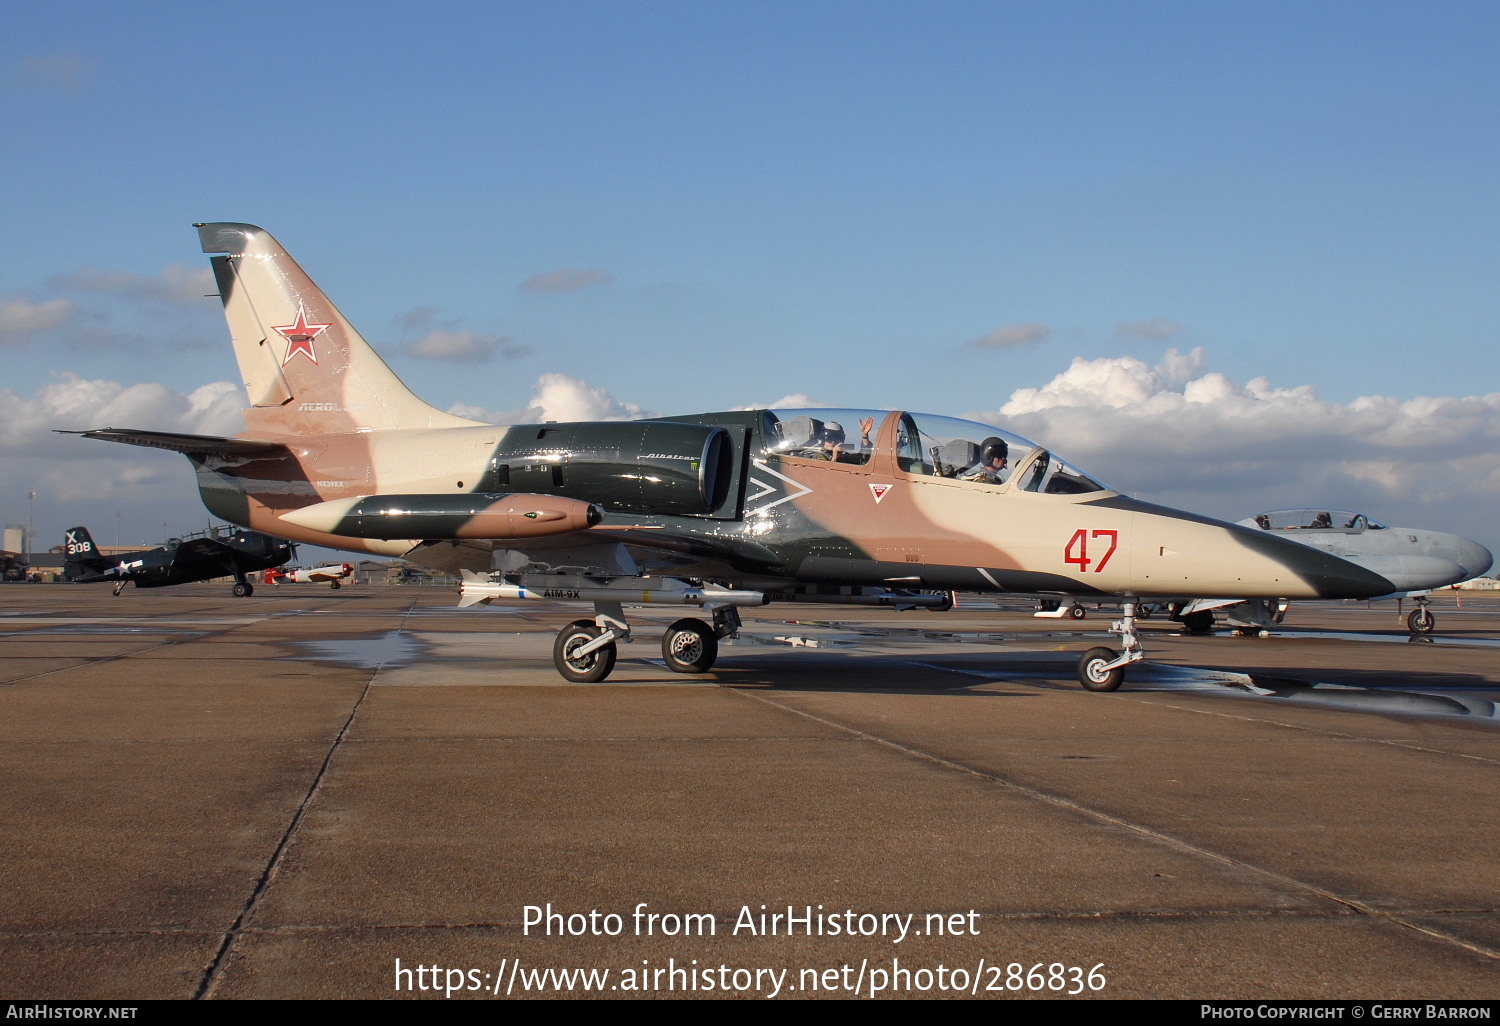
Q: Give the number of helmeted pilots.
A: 2